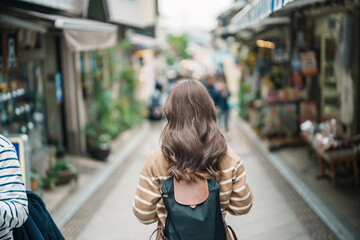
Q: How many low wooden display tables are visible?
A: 1